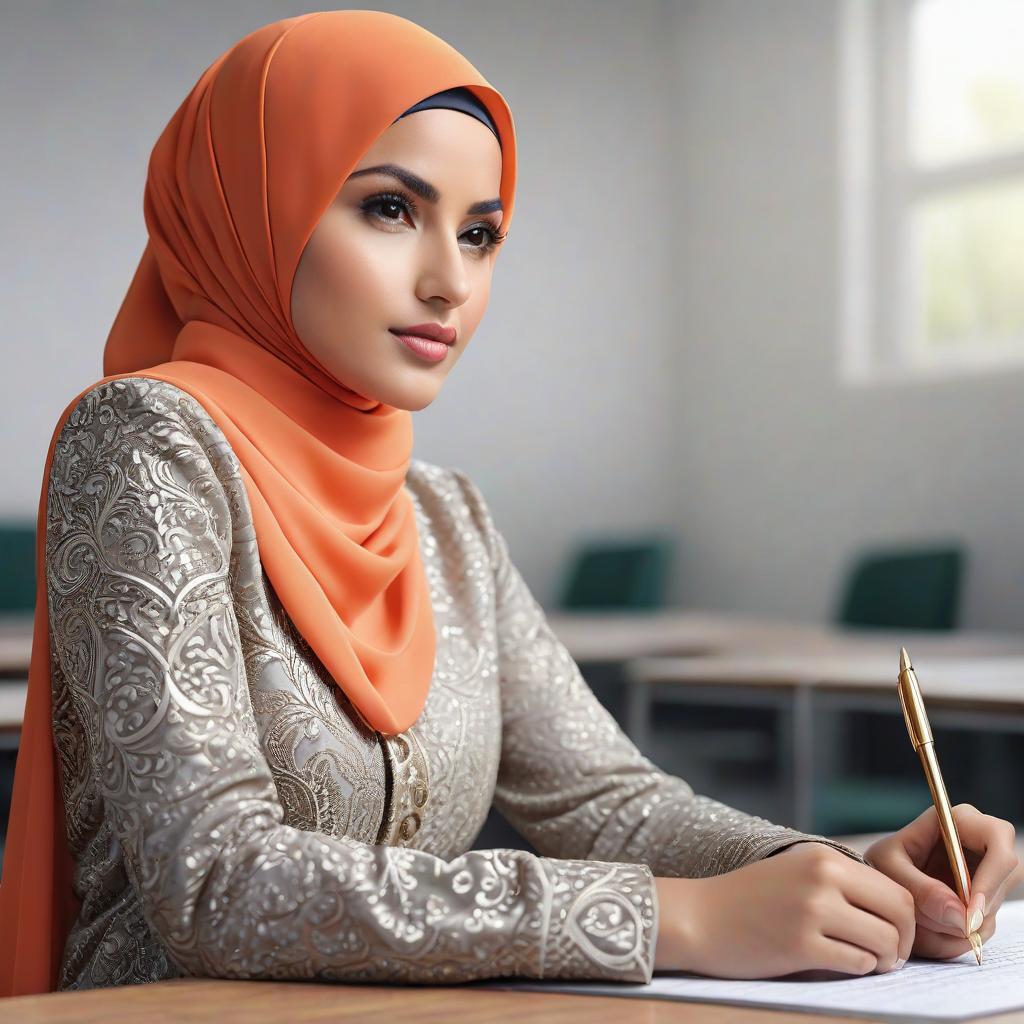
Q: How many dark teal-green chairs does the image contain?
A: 3